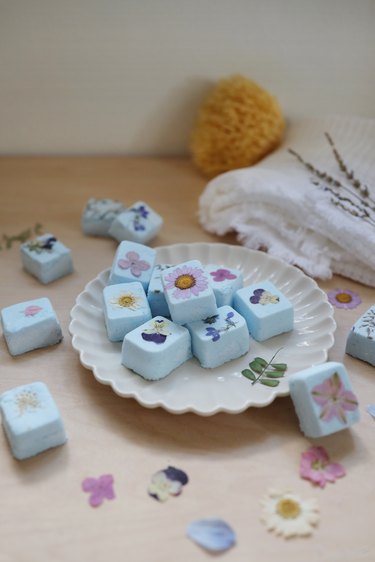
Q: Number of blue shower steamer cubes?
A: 15